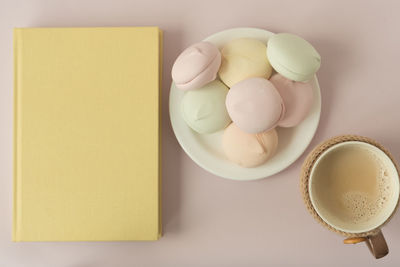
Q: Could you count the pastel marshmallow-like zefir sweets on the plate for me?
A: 7